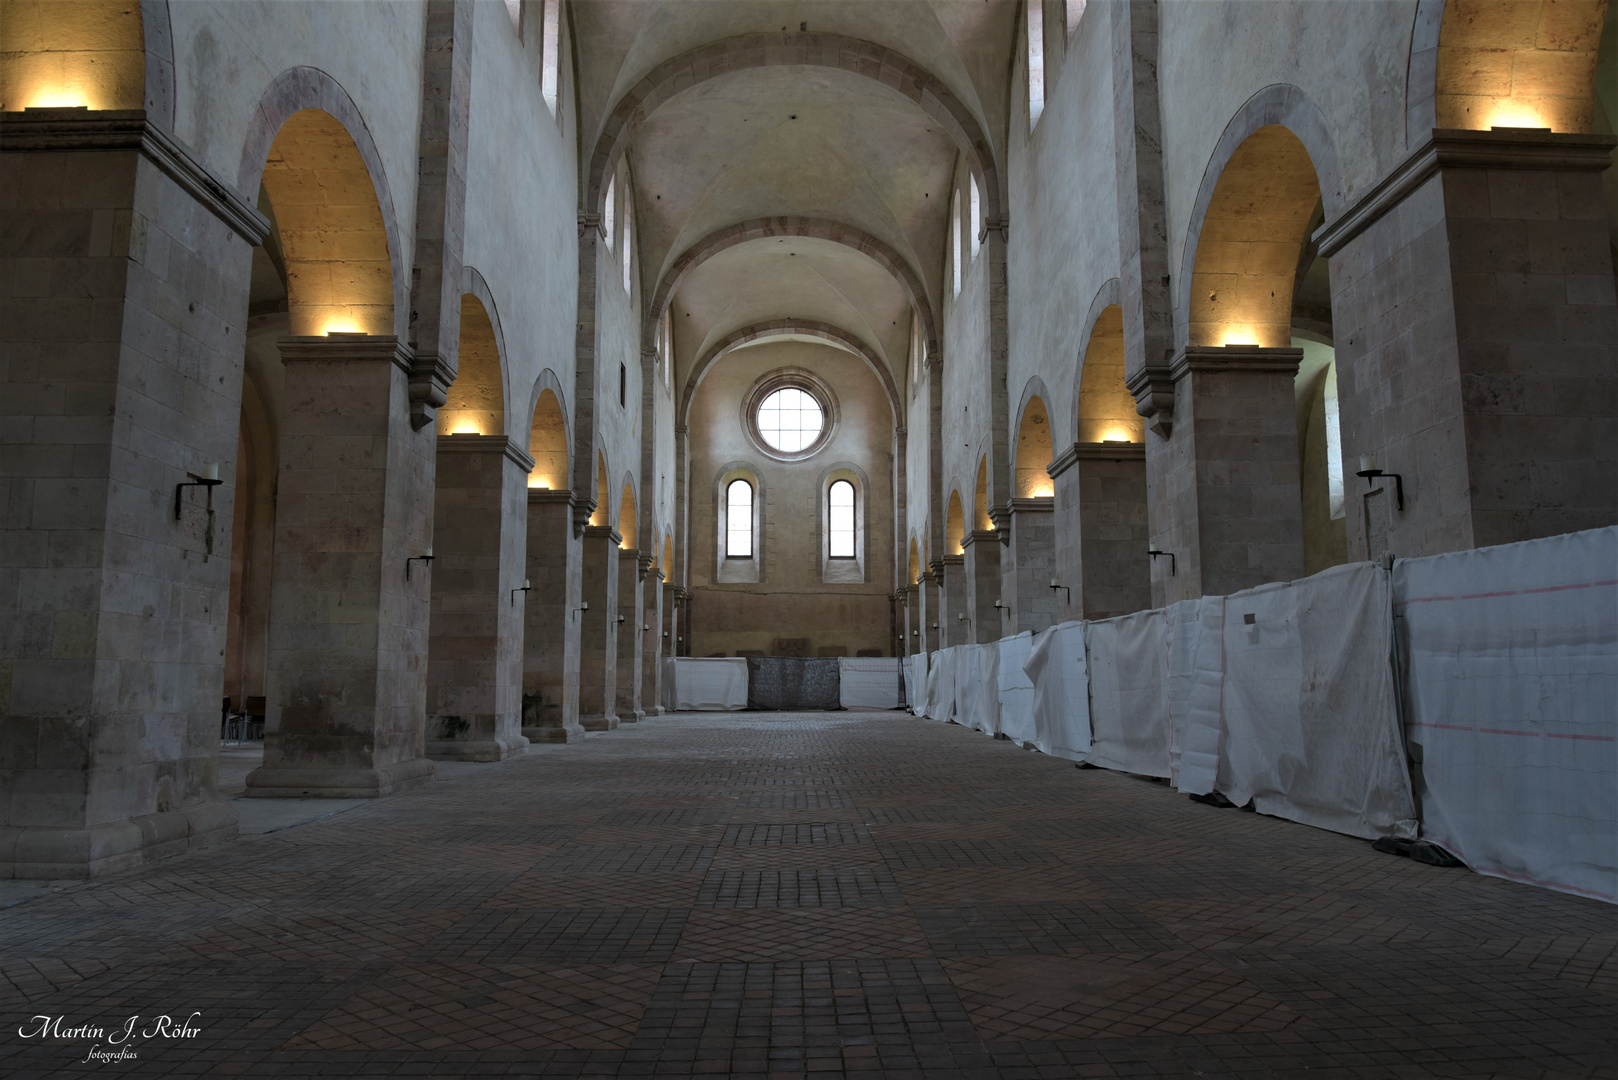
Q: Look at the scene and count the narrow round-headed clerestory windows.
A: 12